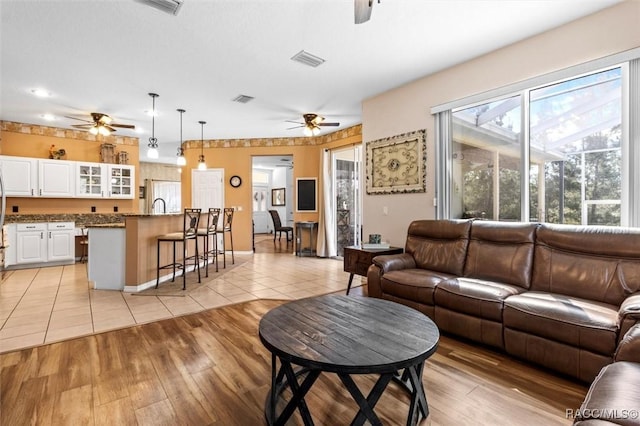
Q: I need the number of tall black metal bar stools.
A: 3